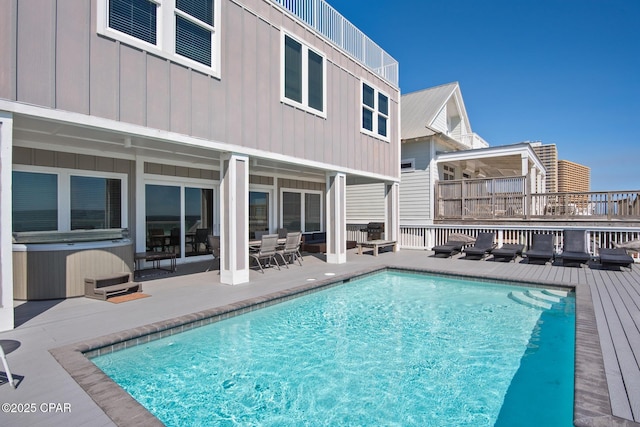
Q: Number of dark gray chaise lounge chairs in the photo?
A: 6